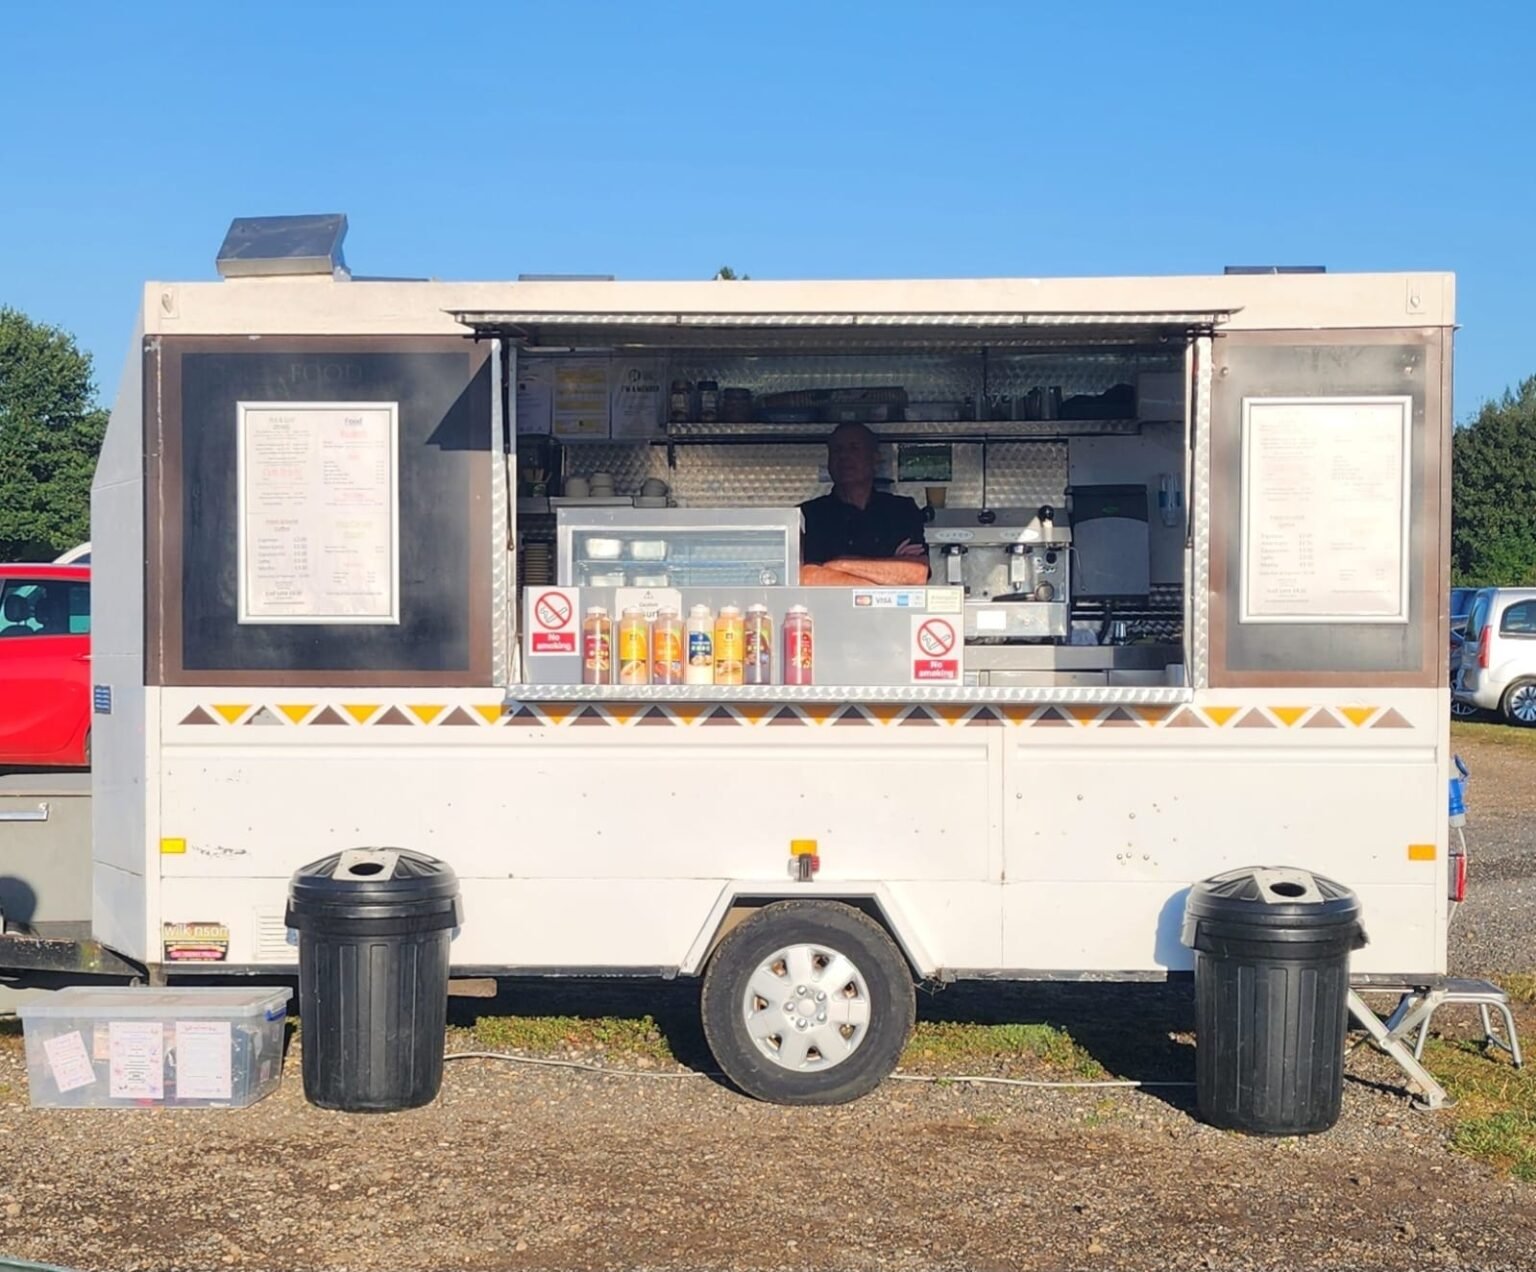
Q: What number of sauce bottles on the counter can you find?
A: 7